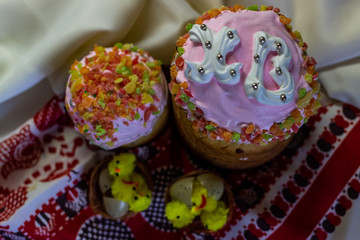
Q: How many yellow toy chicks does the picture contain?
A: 6